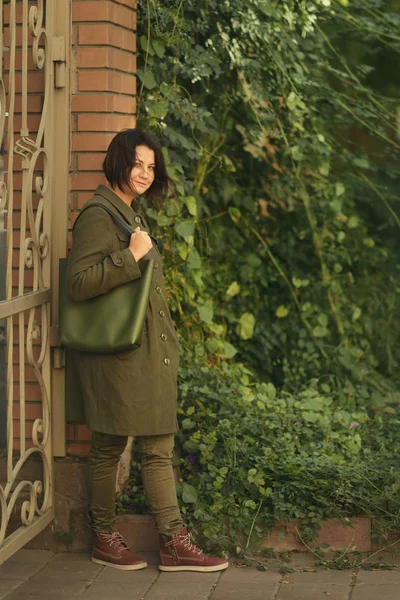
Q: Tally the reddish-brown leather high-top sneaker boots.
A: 2